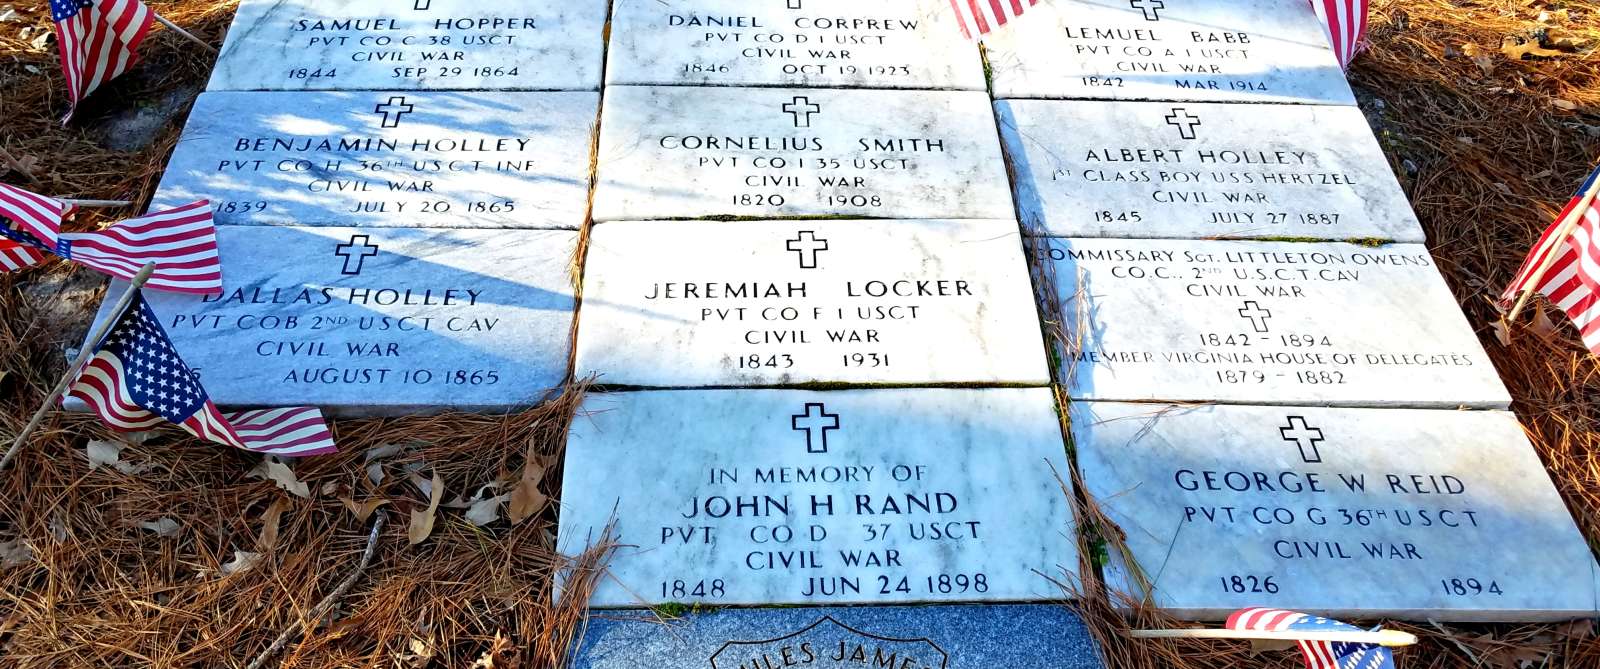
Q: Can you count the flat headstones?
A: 12